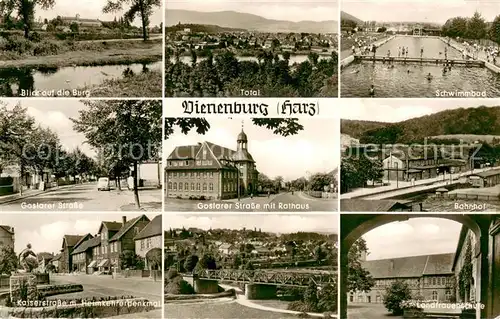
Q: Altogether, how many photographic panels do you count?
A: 9